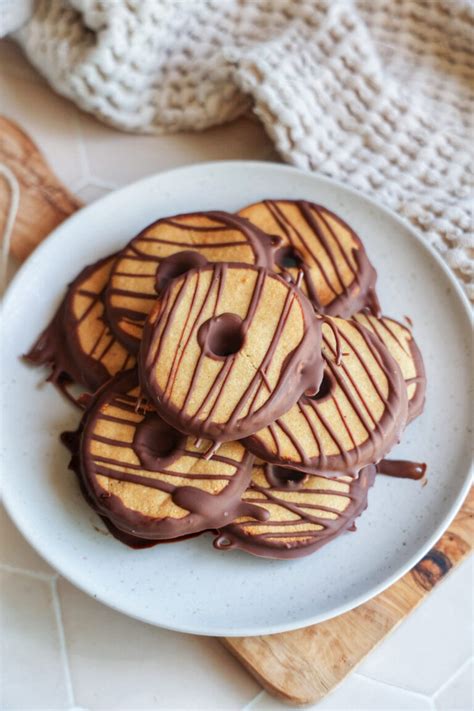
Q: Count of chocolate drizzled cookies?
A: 8